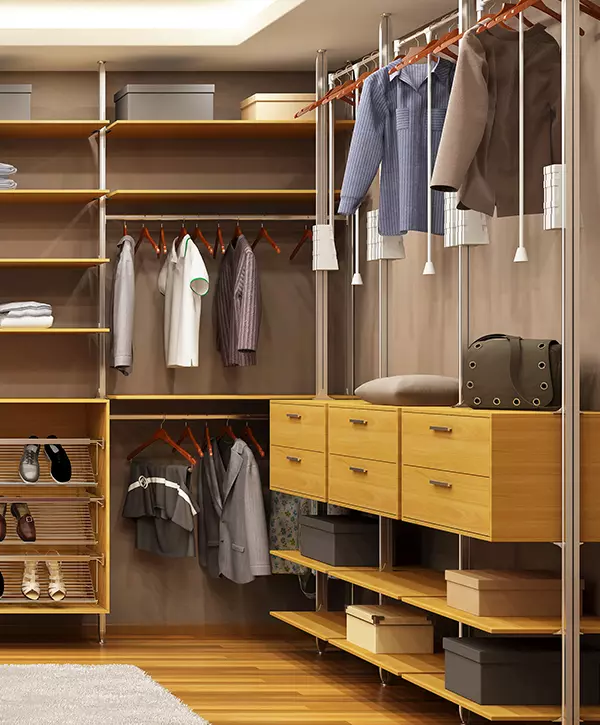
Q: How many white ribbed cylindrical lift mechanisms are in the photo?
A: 4